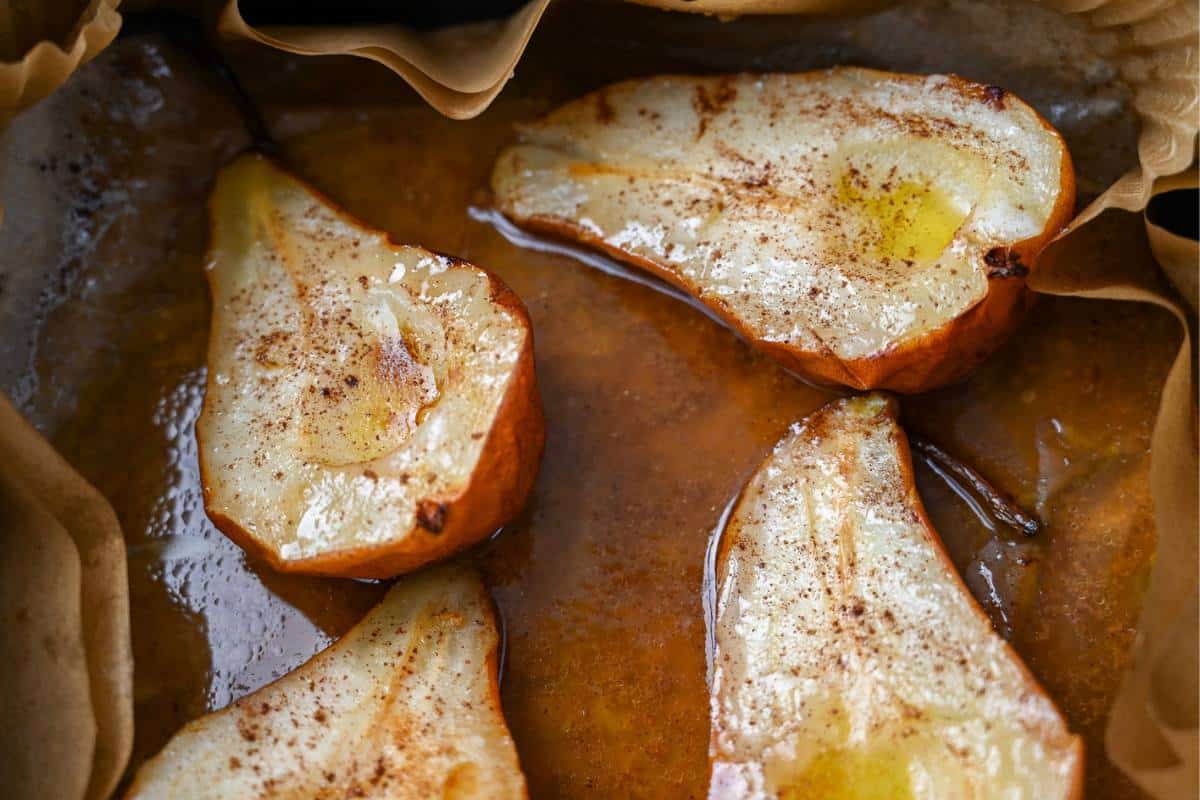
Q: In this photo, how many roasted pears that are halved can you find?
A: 4